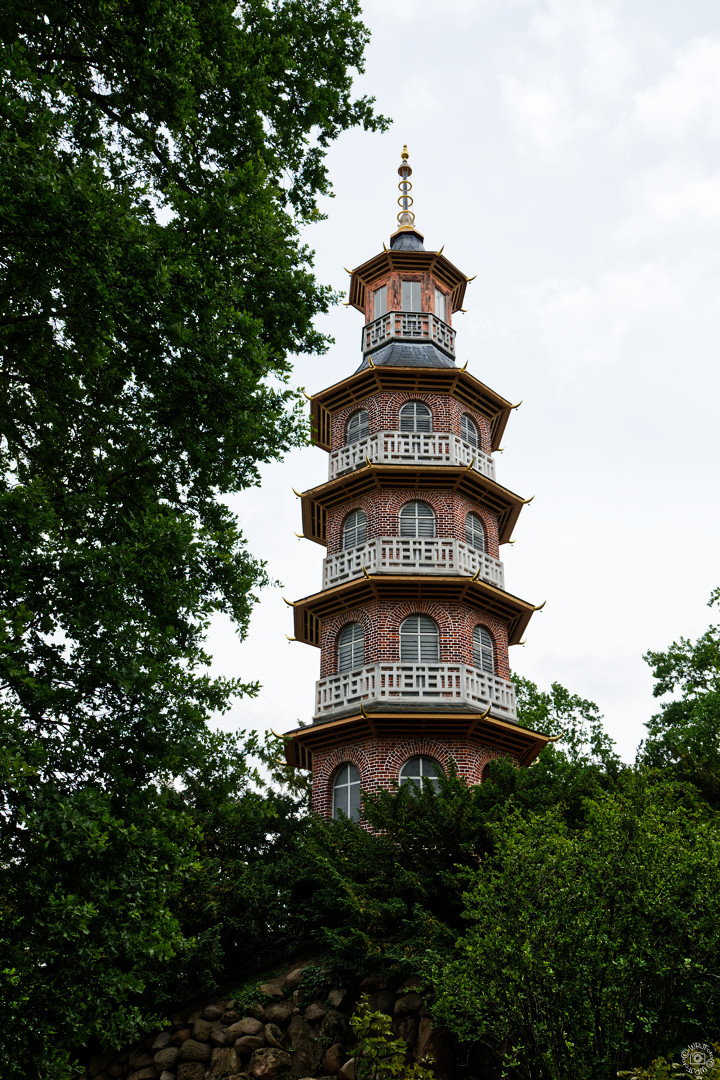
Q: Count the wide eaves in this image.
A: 5